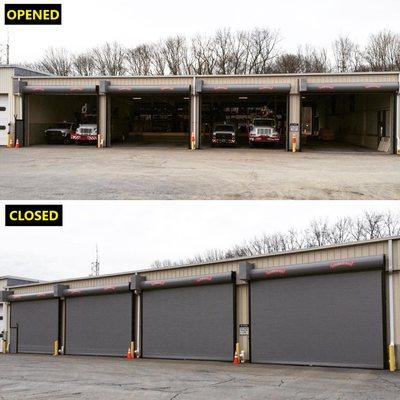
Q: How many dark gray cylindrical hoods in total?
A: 8